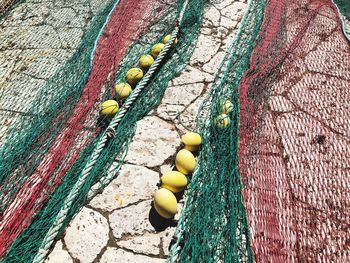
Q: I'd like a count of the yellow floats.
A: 12